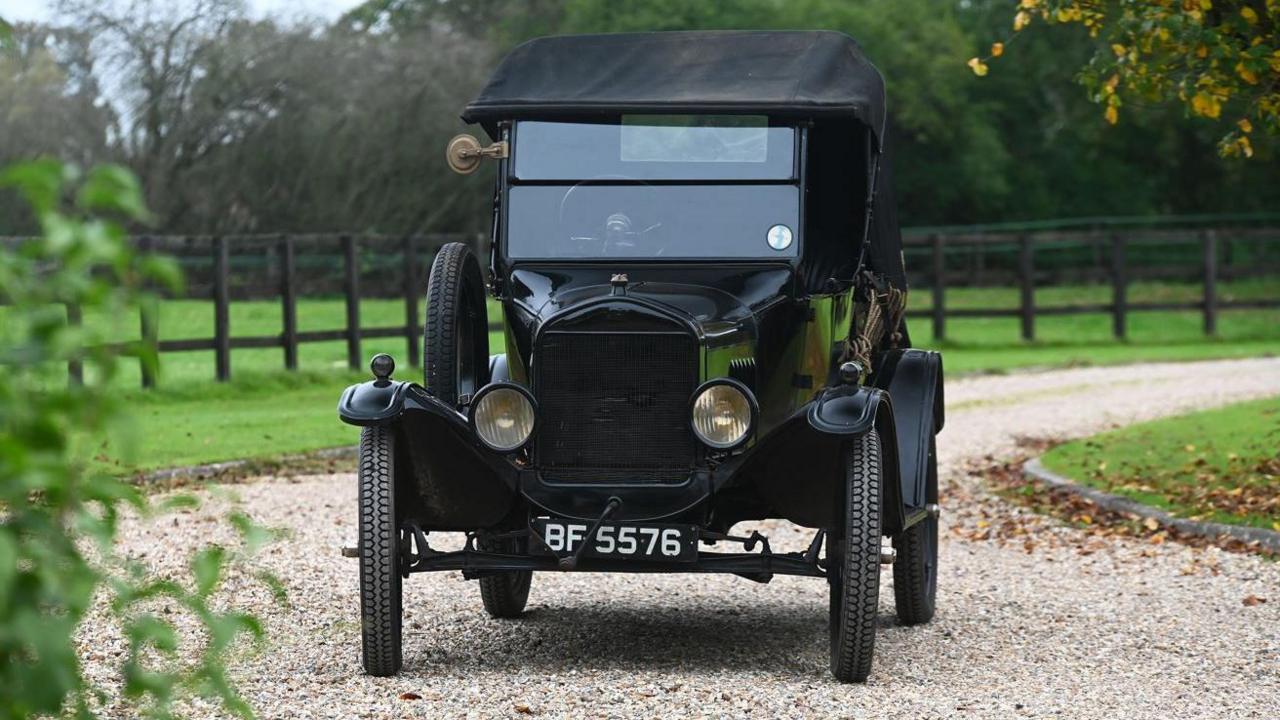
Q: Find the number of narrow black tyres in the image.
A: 5